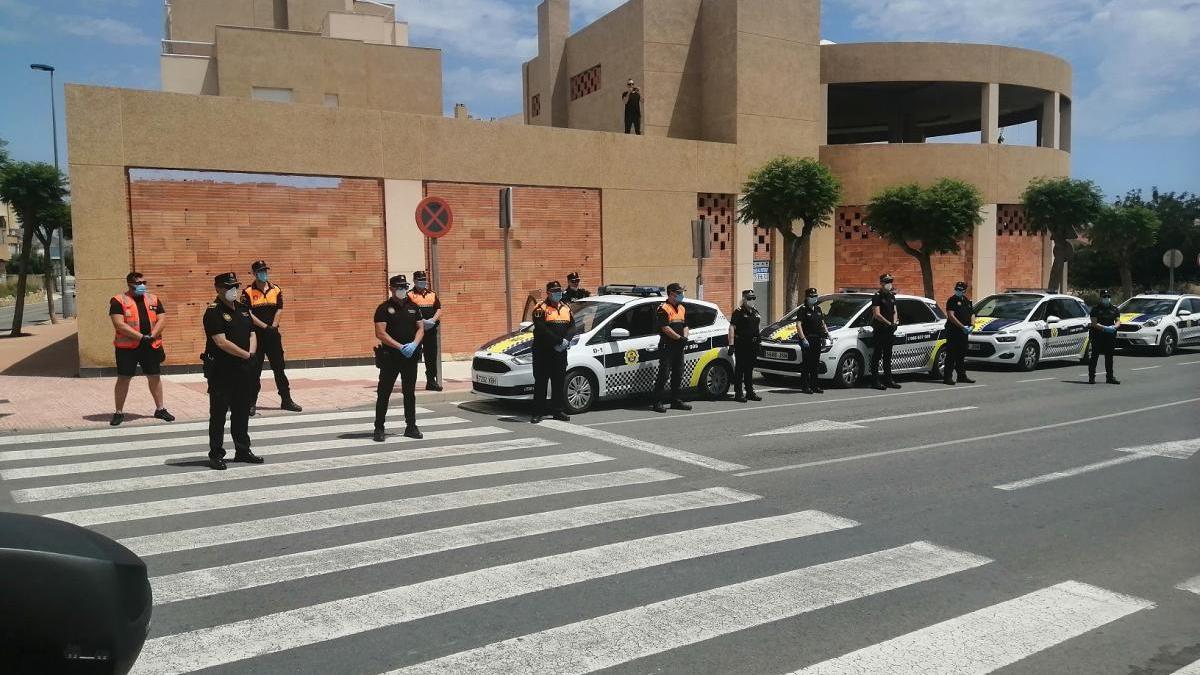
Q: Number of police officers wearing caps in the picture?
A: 12